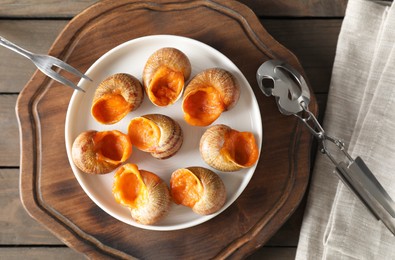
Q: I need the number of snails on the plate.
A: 8